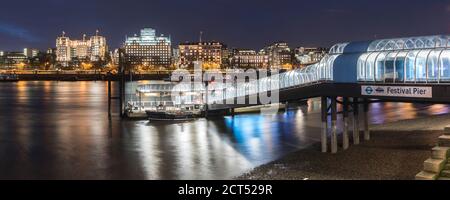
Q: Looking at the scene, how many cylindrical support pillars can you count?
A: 5